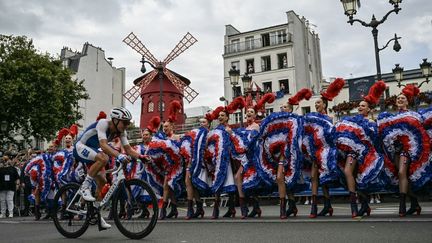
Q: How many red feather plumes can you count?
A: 12